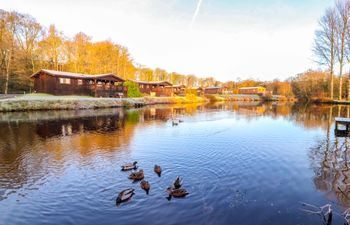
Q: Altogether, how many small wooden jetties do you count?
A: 1